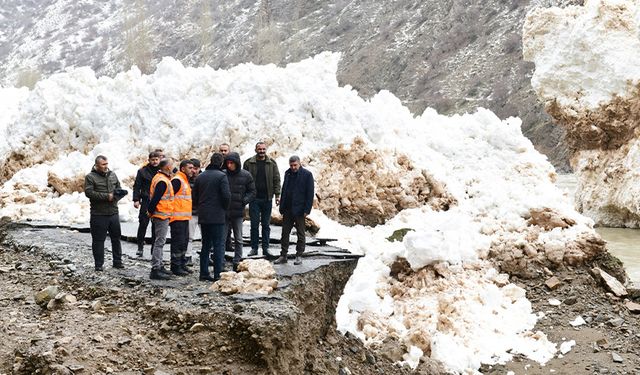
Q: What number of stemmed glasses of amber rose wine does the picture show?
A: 0